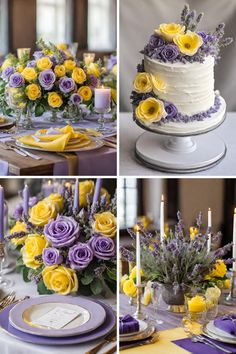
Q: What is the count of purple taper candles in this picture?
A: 4